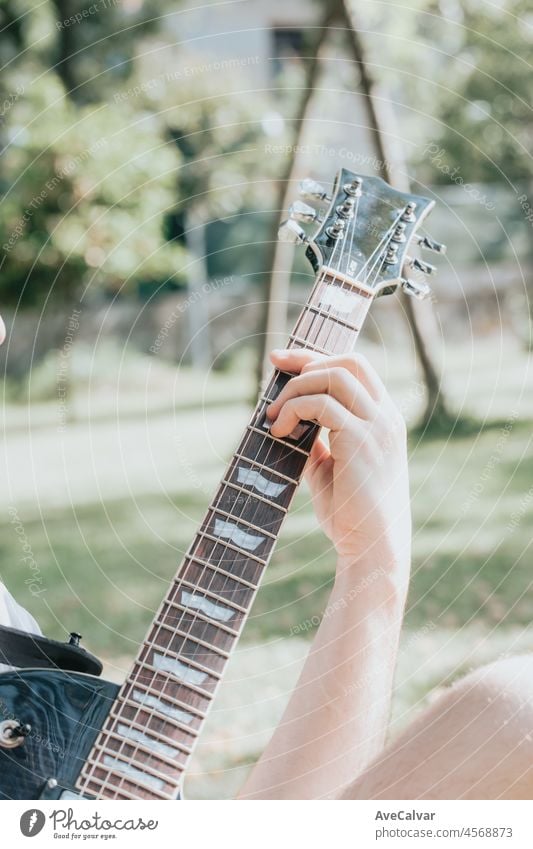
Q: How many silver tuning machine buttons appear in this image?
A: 6